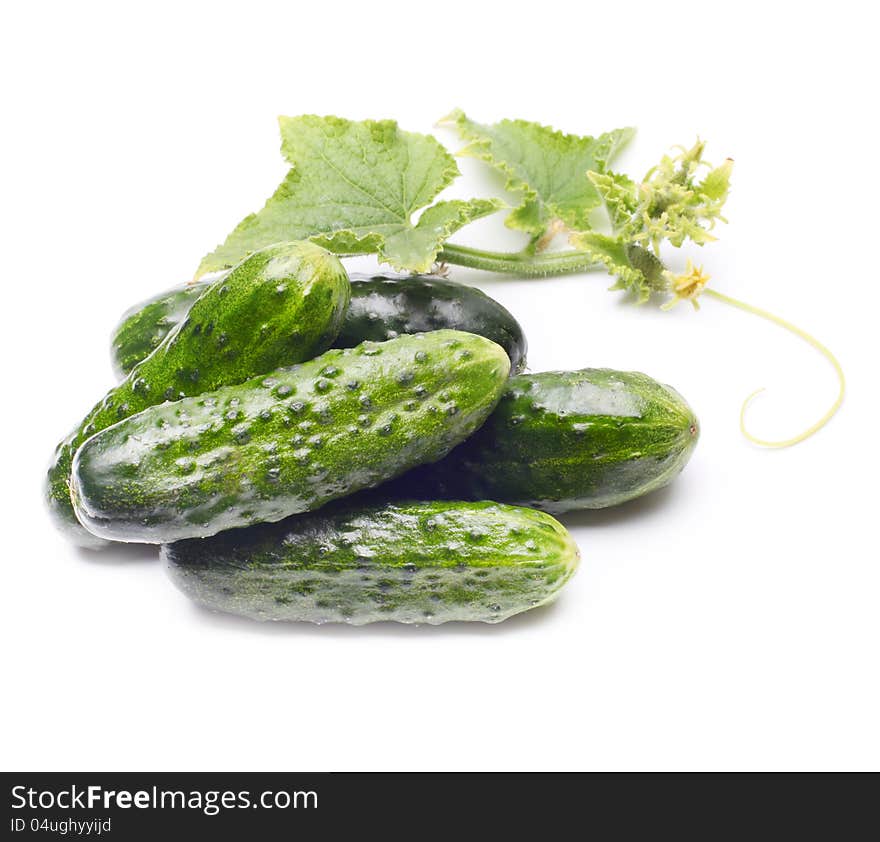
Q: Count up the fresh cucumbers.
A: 5